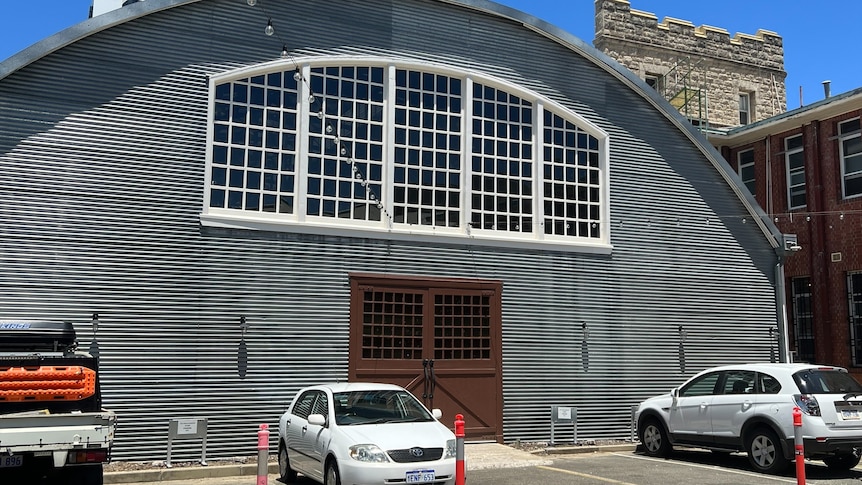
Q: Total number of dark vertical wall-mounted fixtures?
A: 5